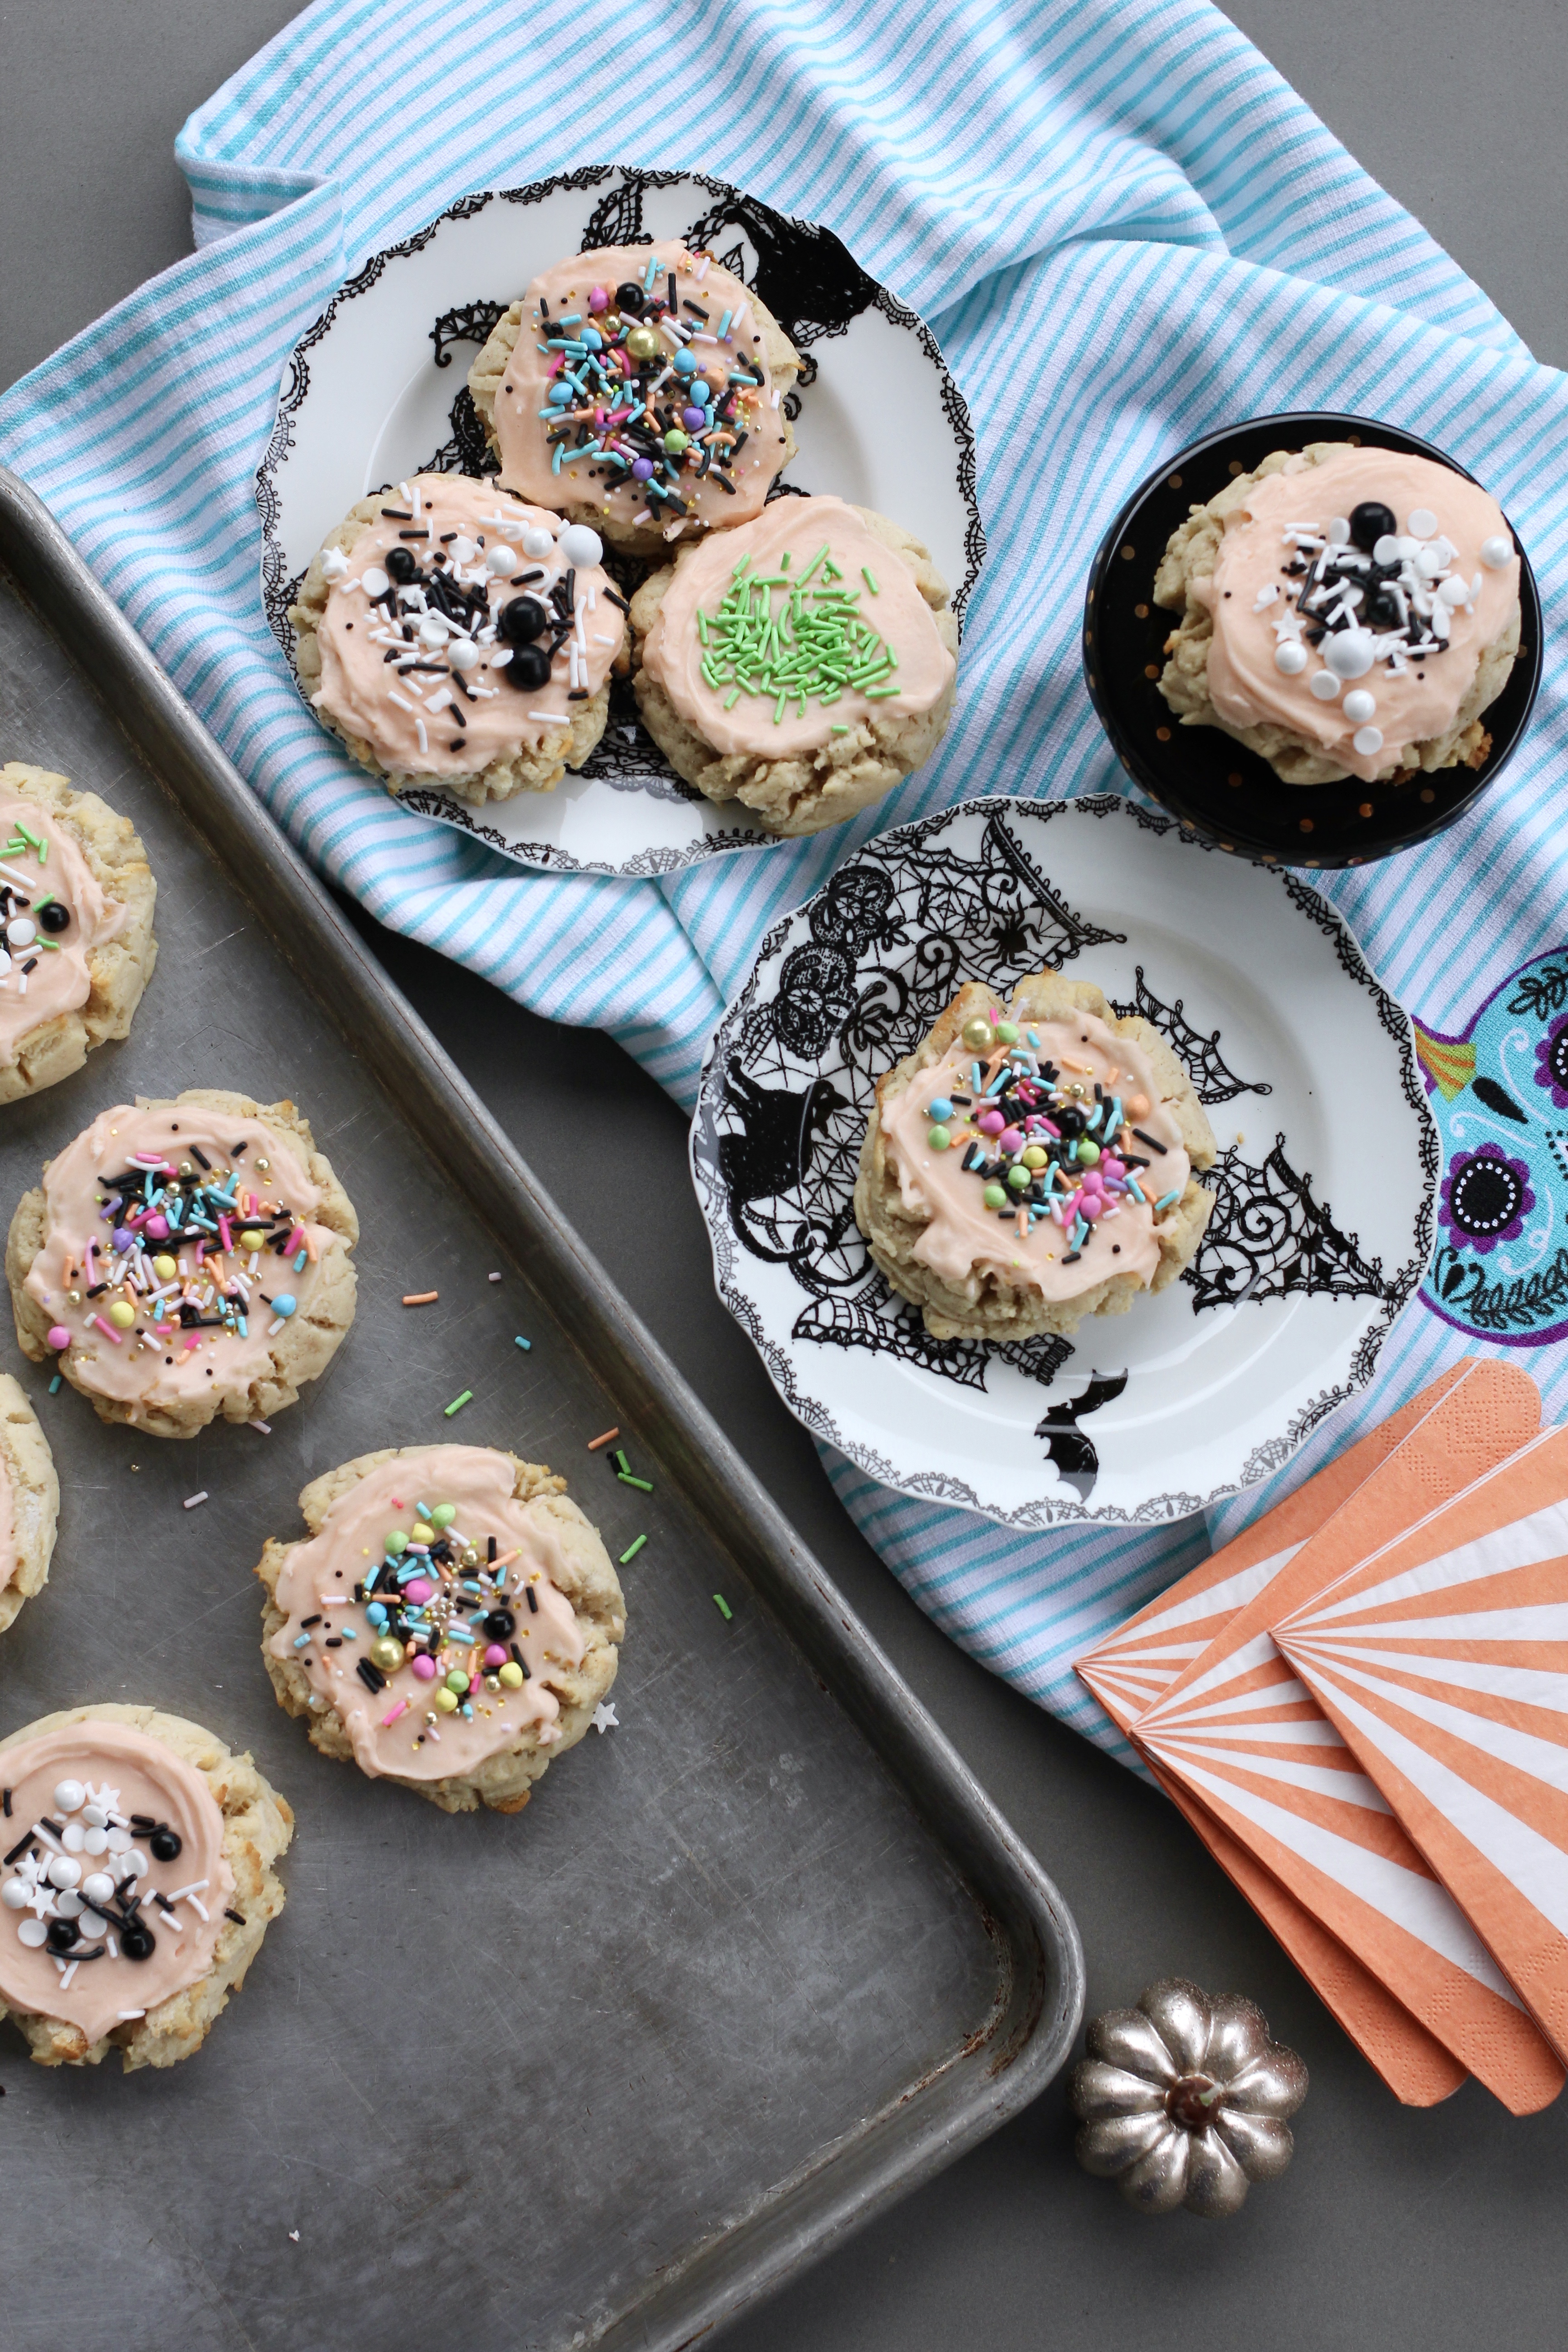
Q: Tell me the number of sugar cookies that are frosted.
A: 10